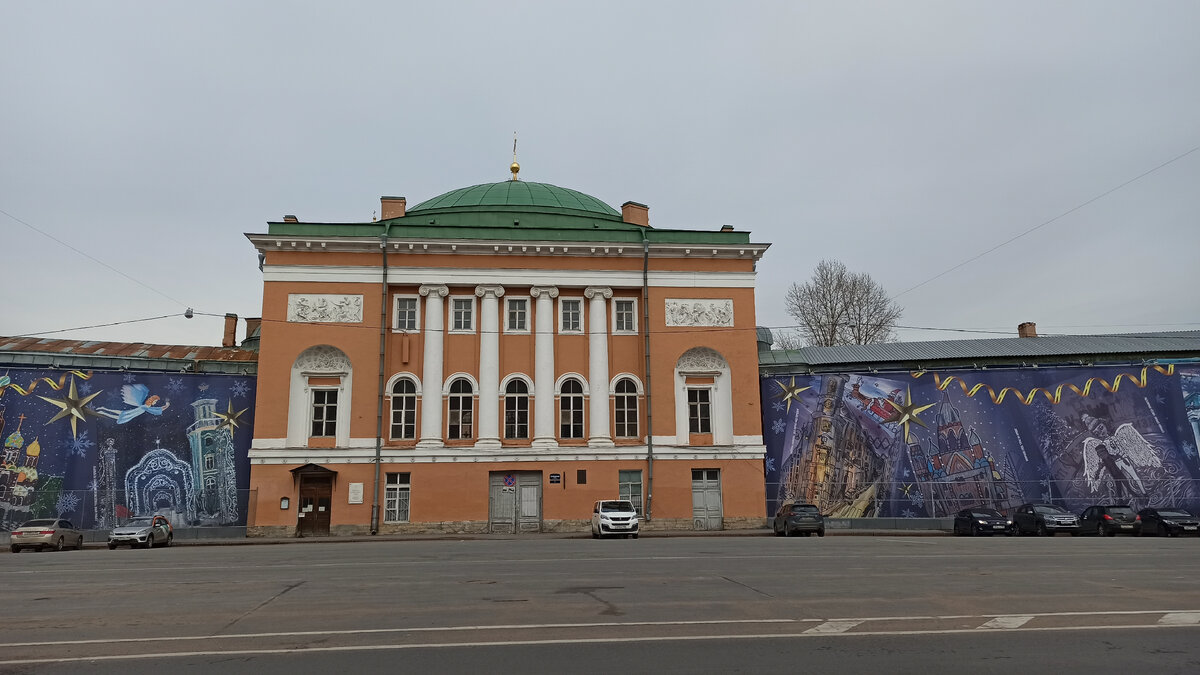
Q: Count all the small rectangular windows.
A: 5